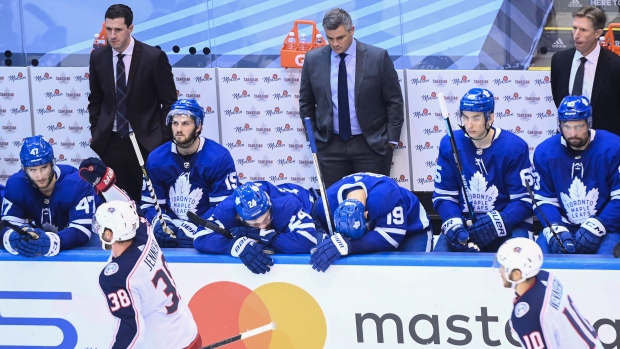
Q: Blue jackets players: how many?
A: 2